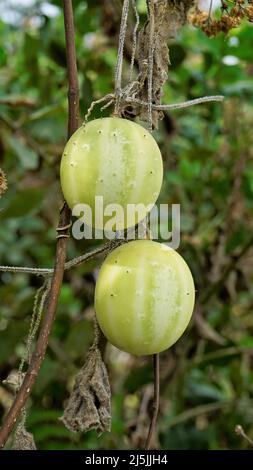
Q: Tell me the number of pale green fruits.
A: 2